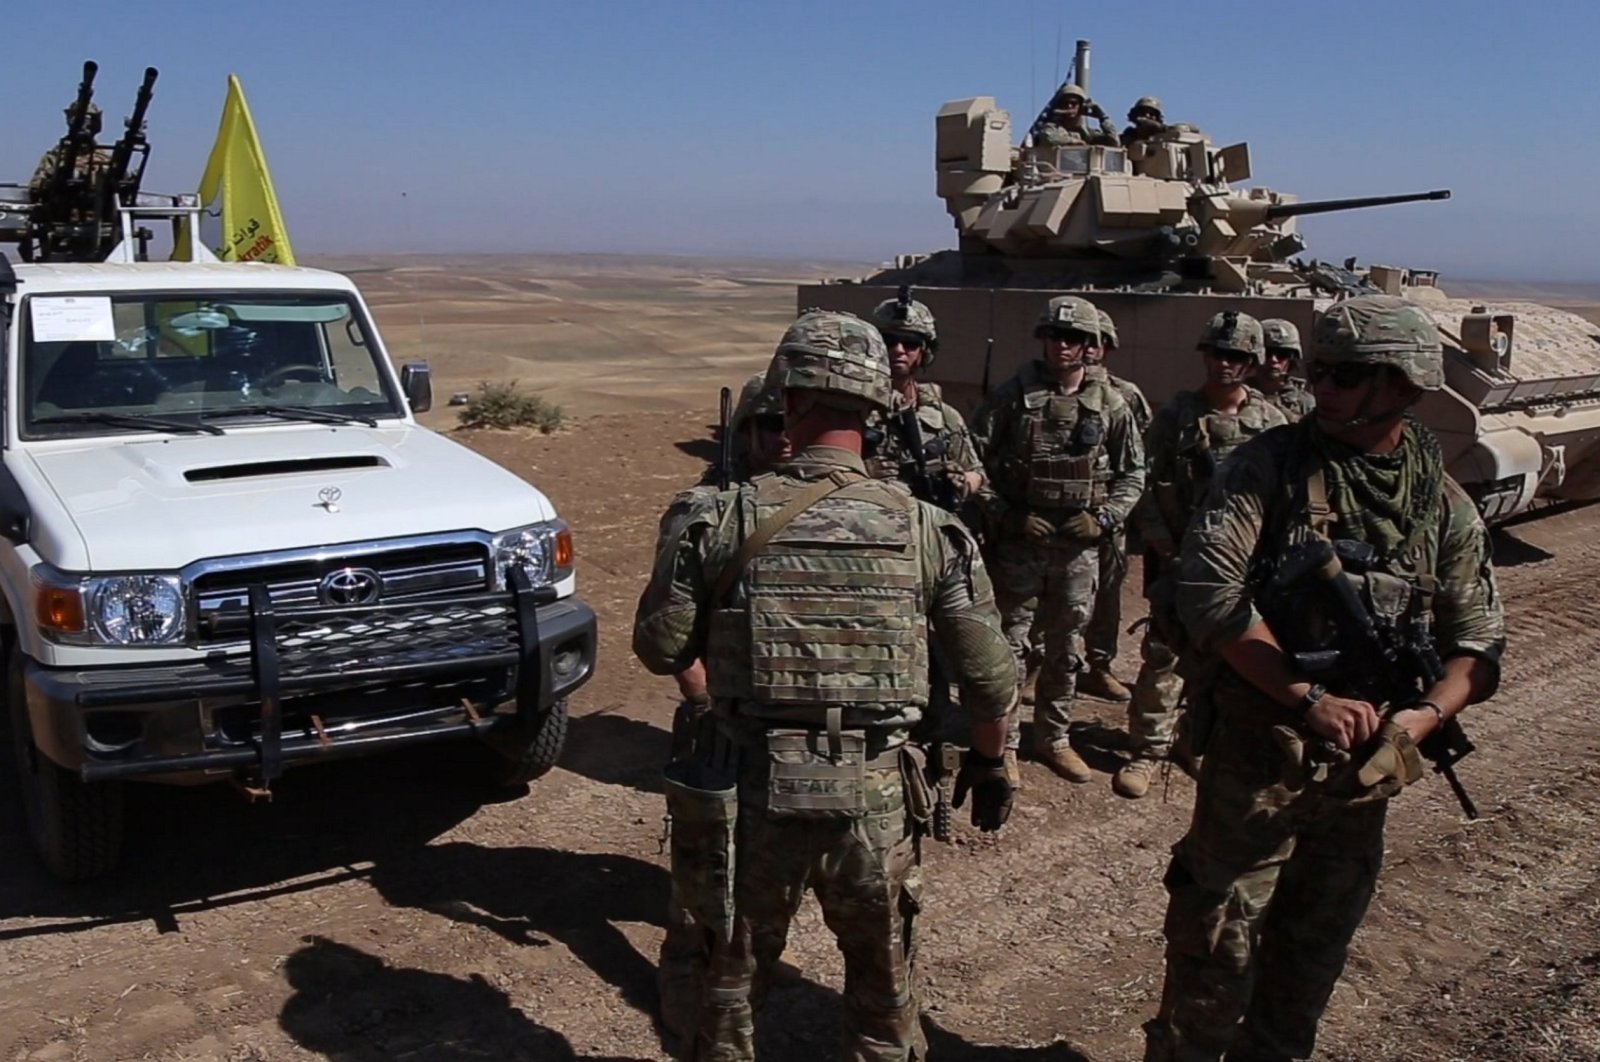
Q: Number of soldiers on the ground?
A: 8